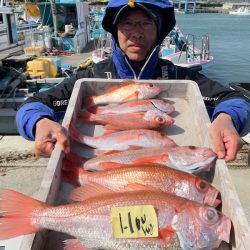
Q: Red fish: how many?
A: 7